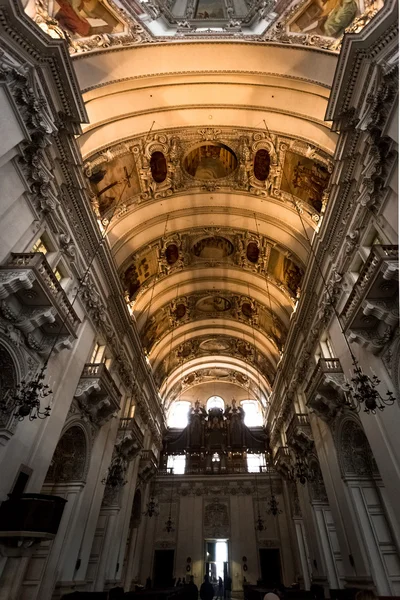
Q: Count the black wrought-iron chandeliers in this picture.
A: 8